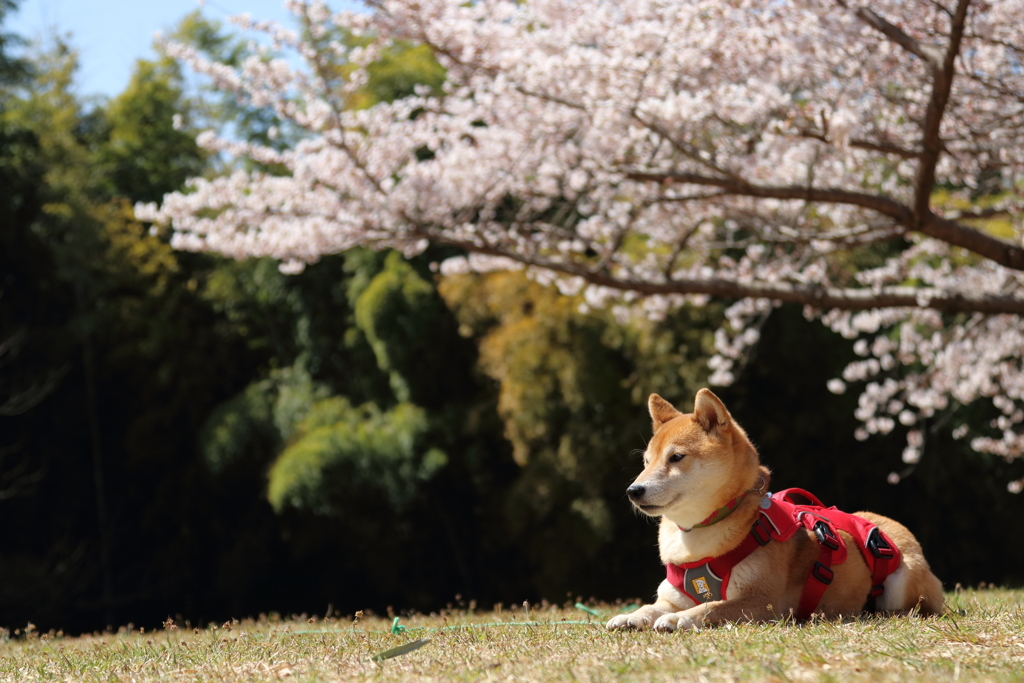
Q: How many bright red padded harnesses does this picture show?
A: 1